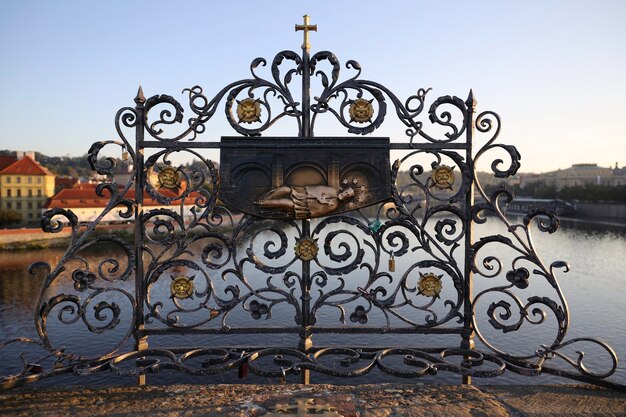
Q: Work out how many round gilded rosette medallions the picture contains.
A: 7